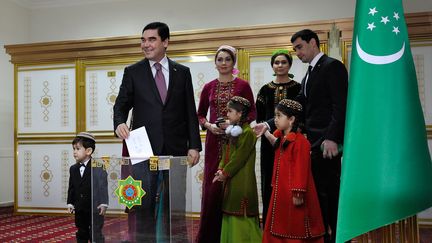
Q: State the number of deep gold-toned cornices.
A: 1